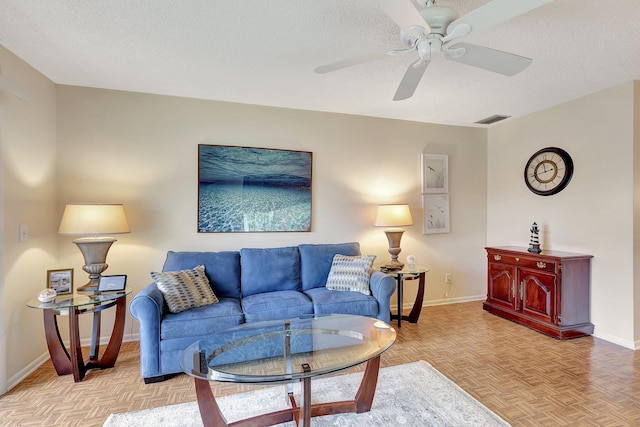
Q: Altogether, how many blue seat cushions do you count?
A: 3